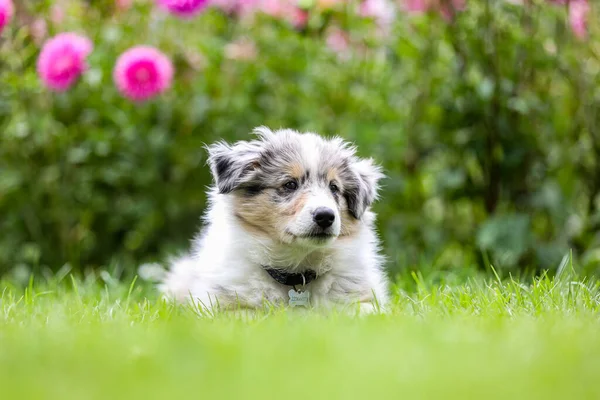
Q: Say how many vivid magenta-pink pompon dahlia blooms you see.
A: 4